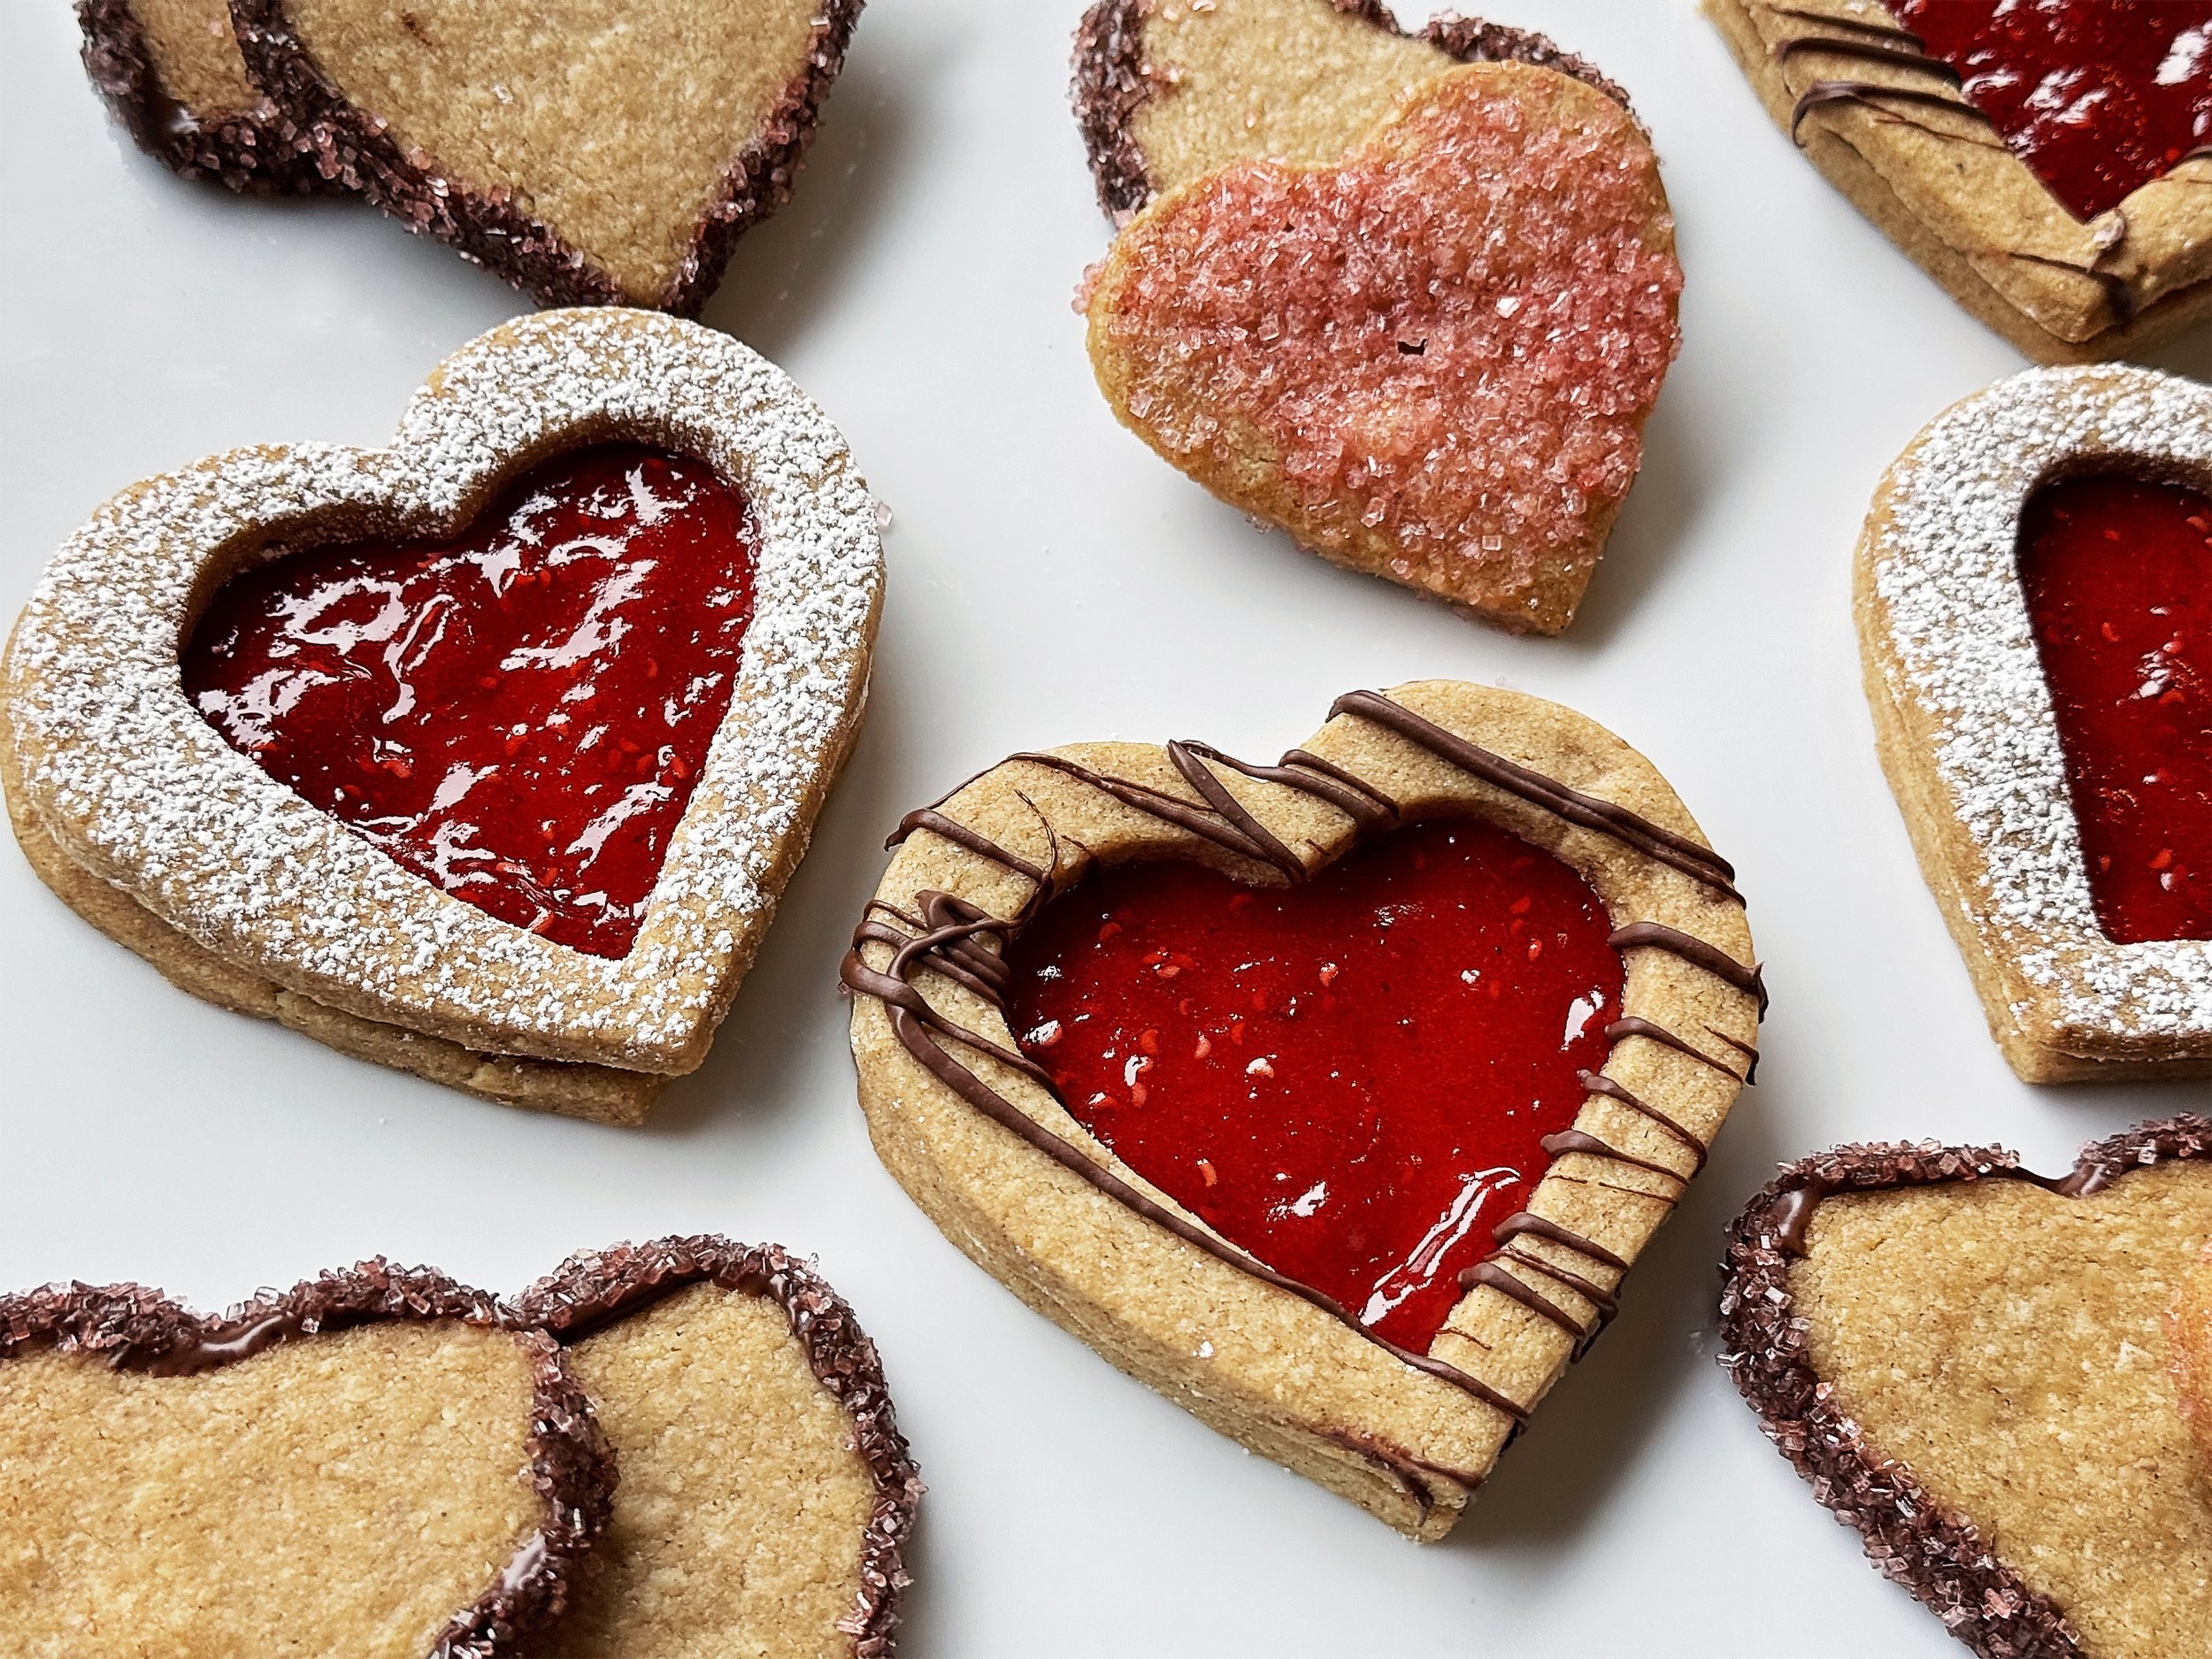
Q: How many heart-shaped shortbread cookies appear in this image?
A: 11